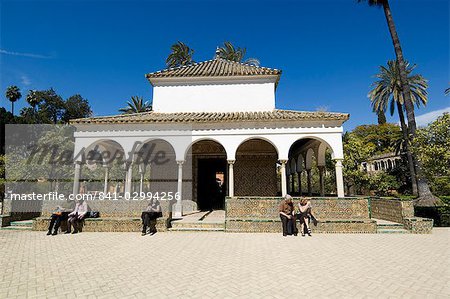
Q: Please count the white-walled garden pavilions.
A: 1